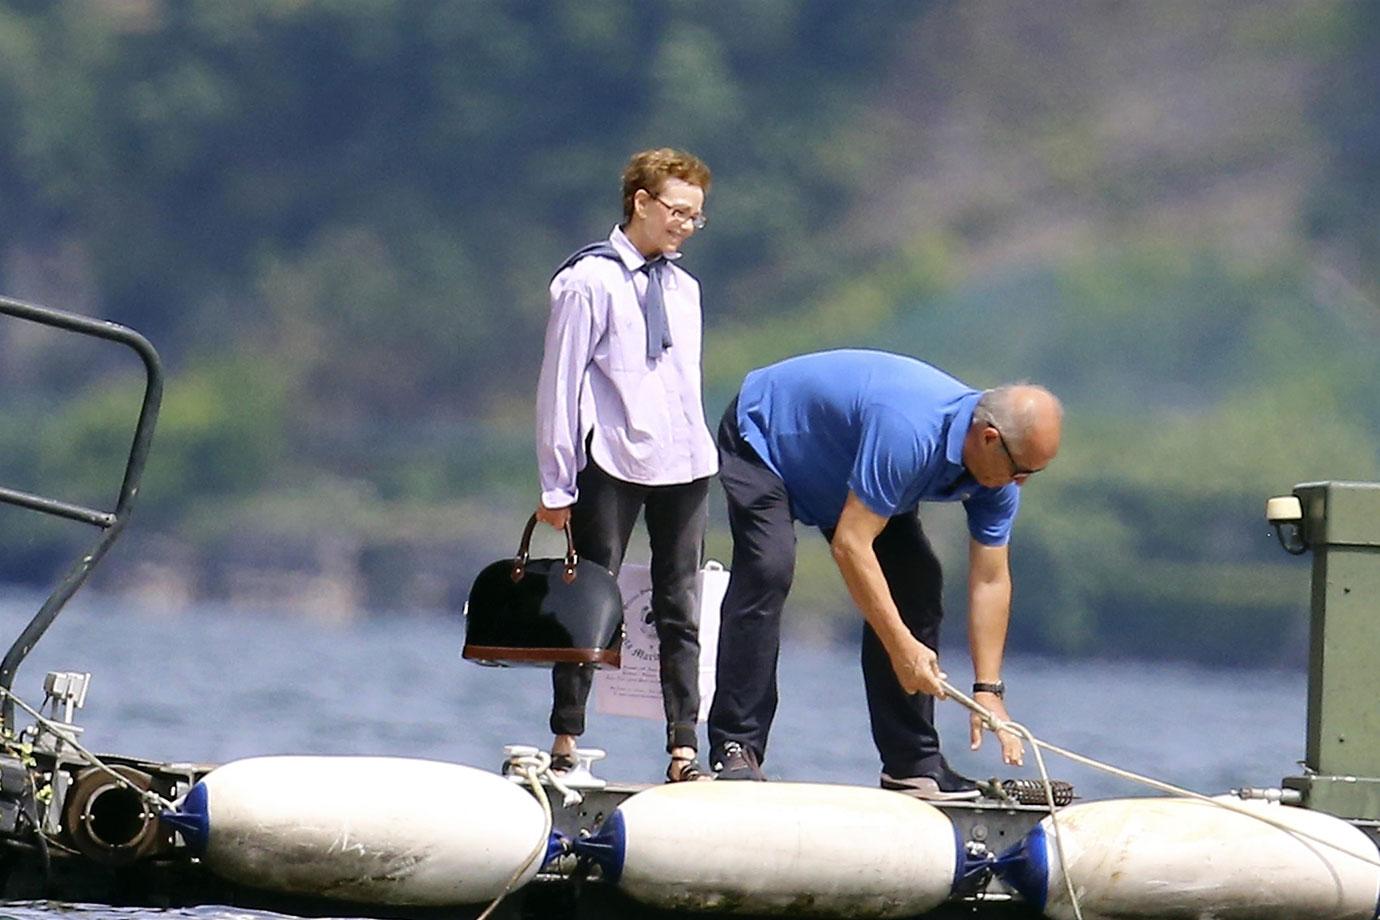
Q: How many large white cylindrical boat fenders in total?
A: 3